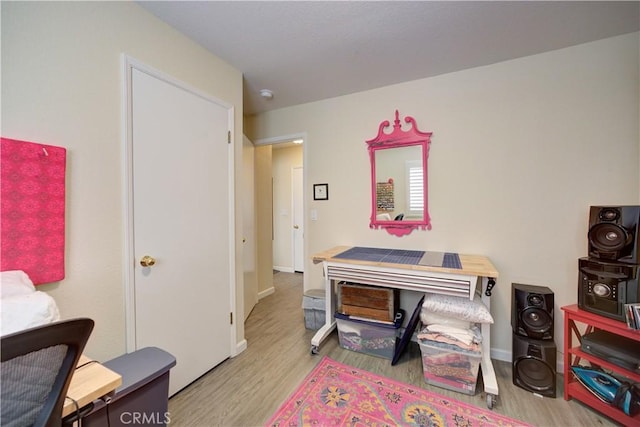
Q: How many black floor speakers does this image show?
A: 2